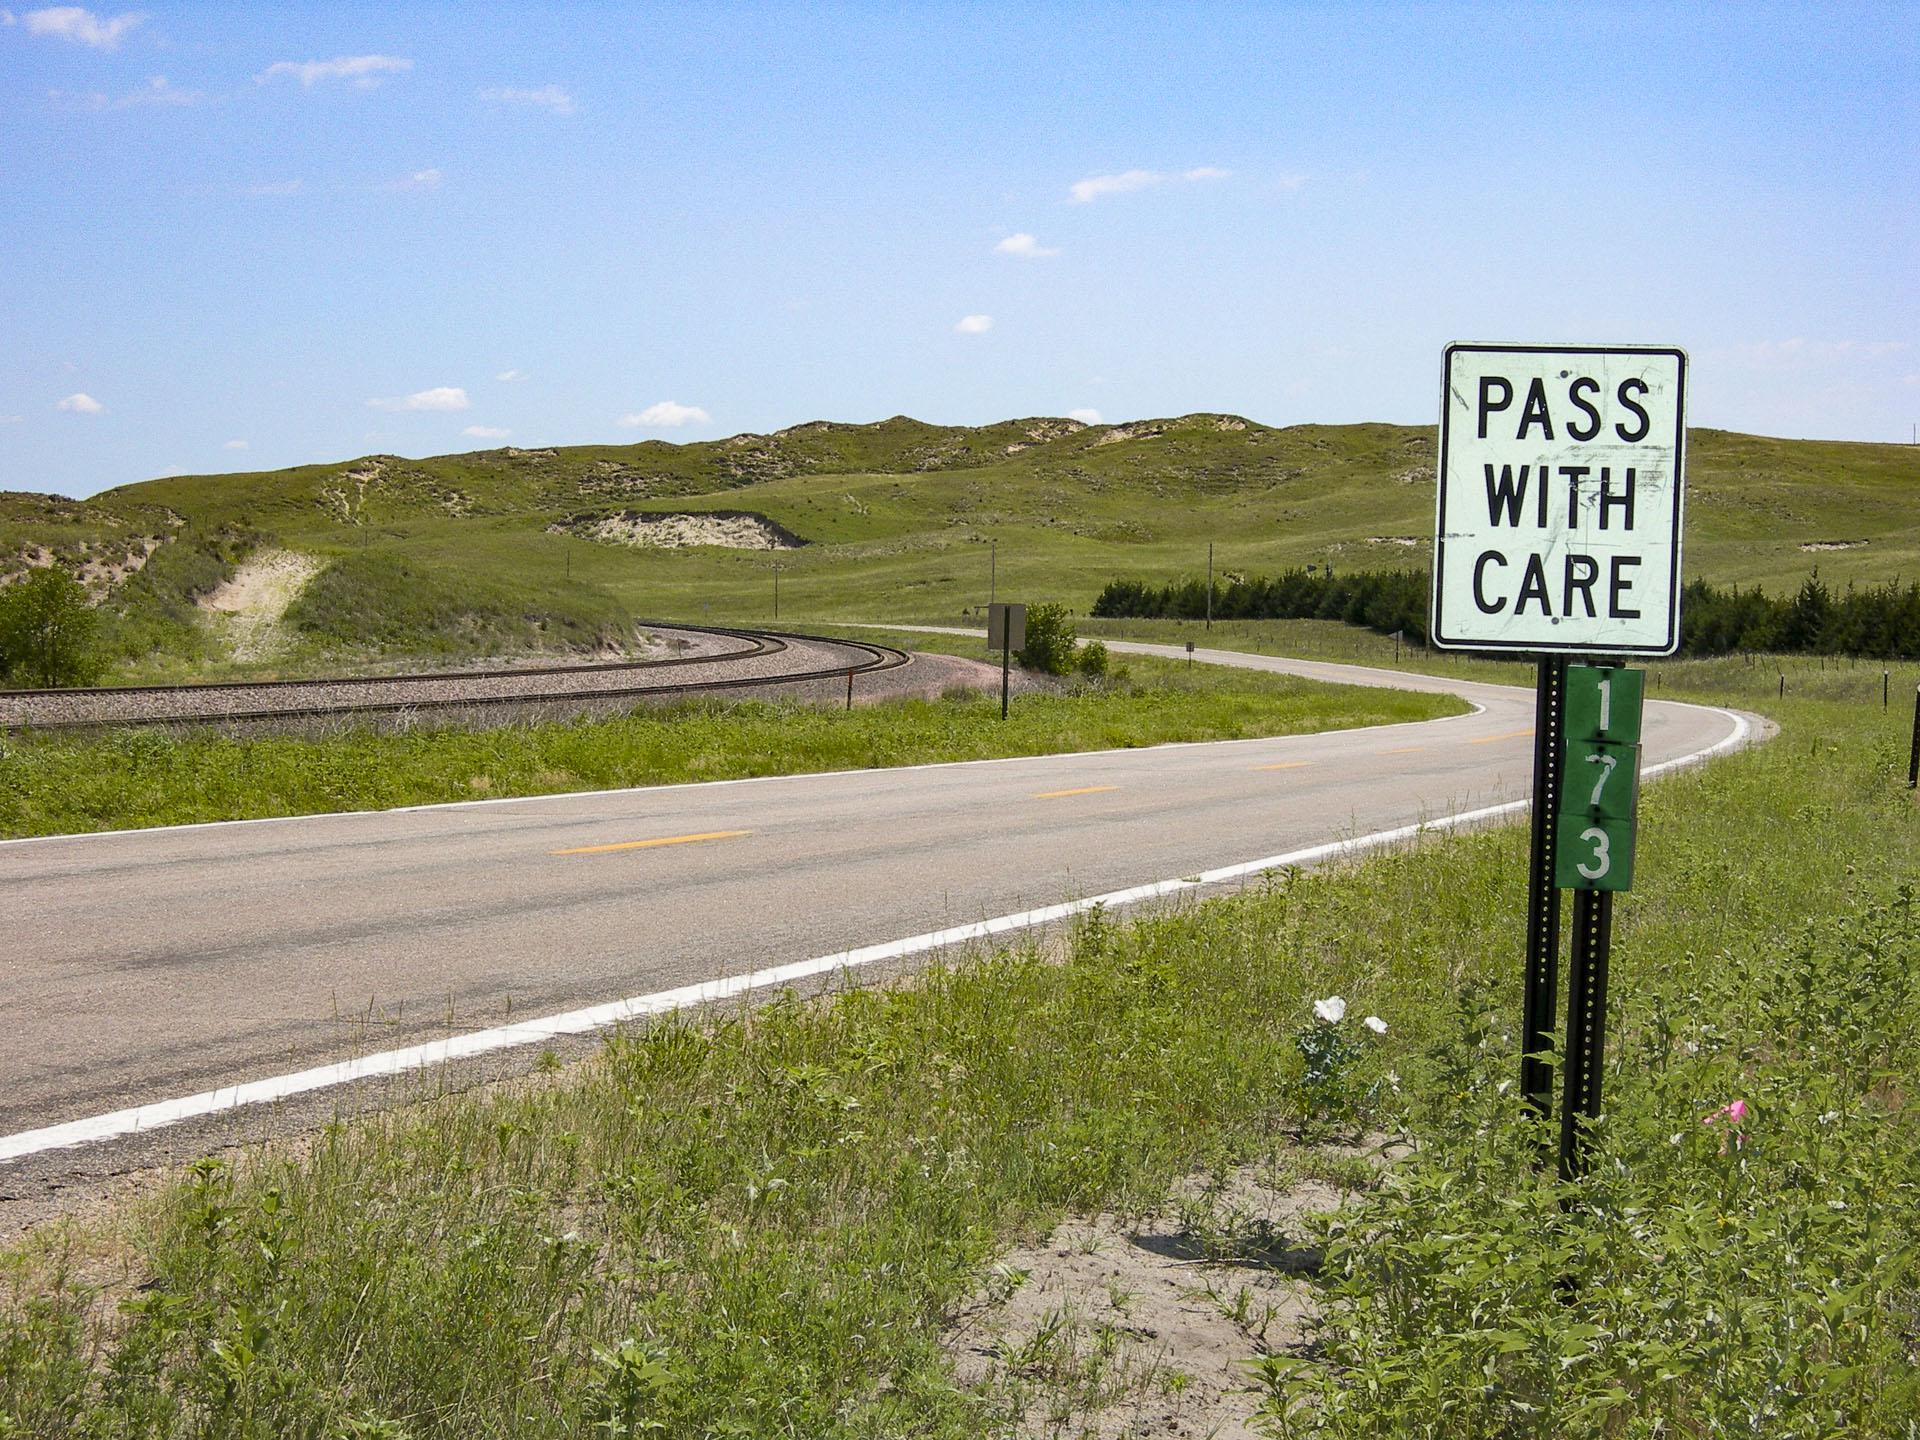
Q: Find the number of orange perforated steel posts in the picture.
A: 0